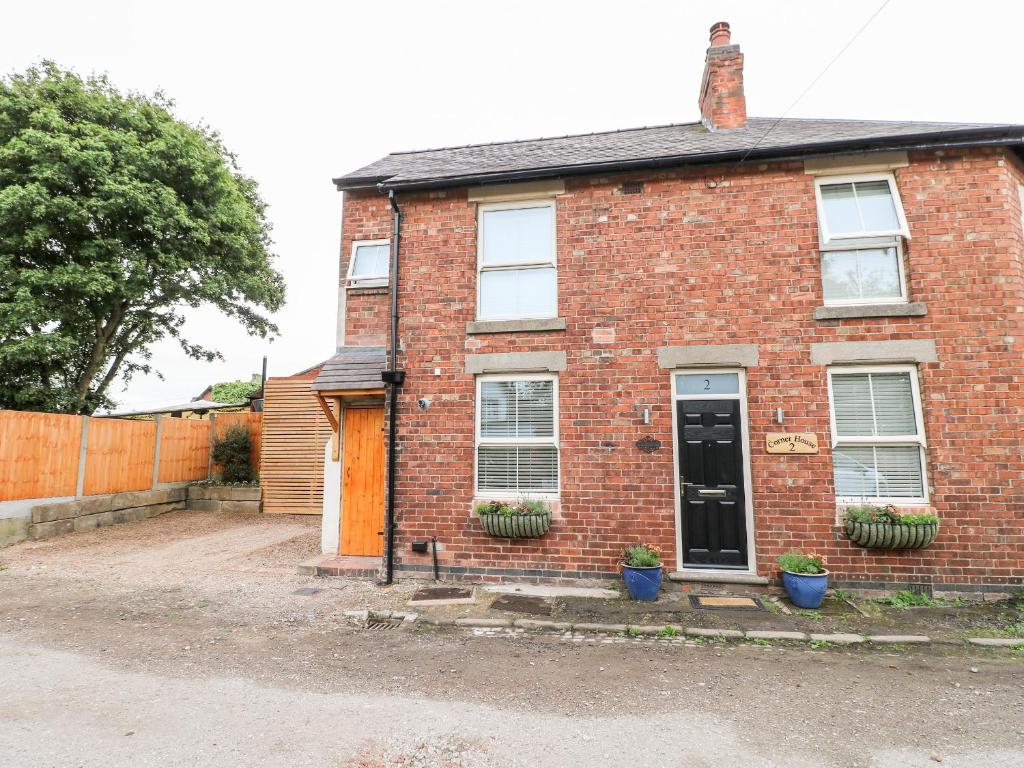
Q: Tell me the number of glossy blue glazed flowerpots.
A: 2